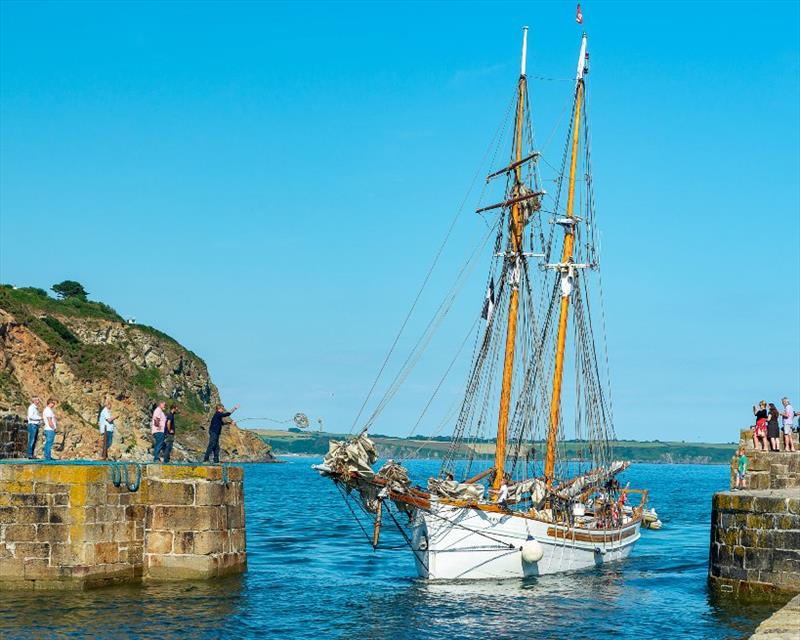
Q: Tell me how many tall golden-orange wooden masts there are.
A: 2